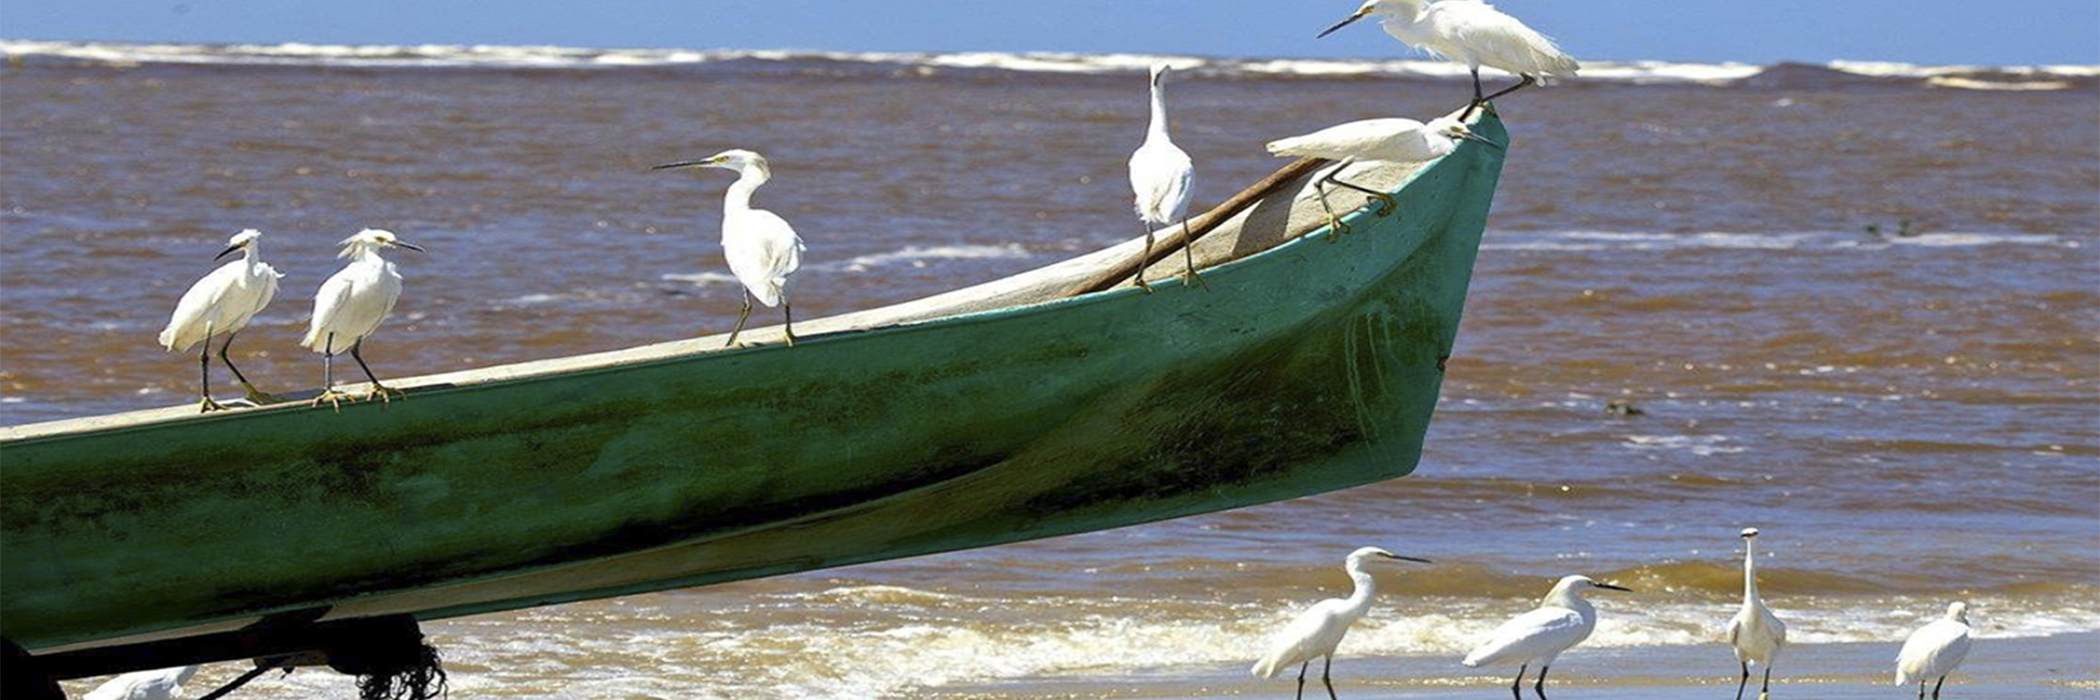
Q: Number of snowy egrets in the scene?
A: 11